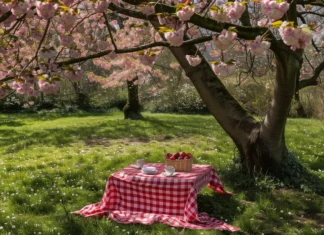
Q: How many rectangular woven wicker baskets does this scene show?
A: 1